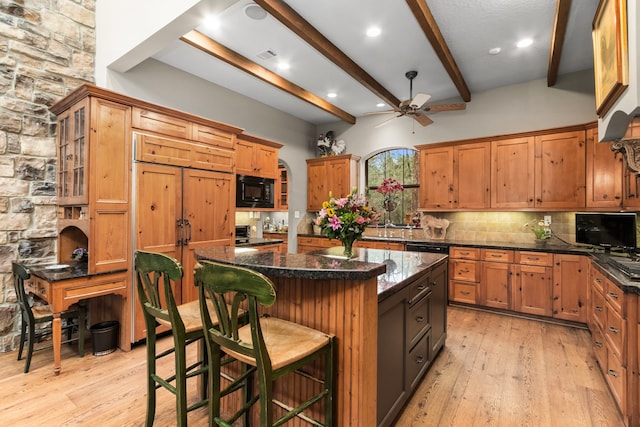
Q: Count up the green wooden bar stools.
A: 2